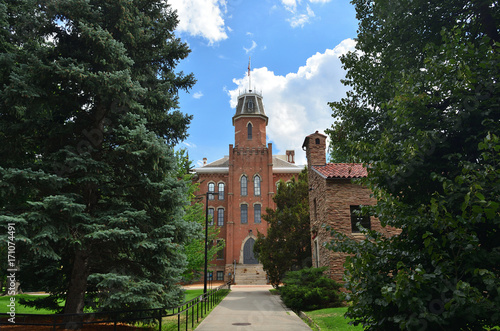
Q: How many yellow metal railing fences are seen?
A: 0